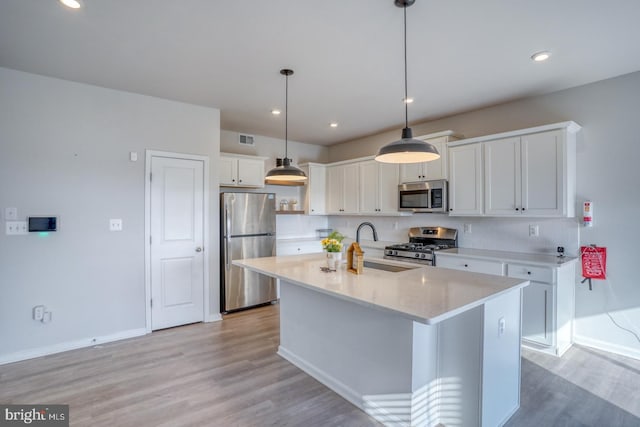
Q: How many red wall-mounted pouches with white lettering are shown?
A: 1